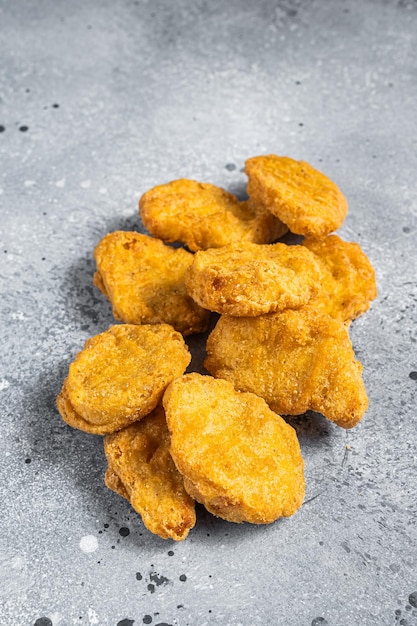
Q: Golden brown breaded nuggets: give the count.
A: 9